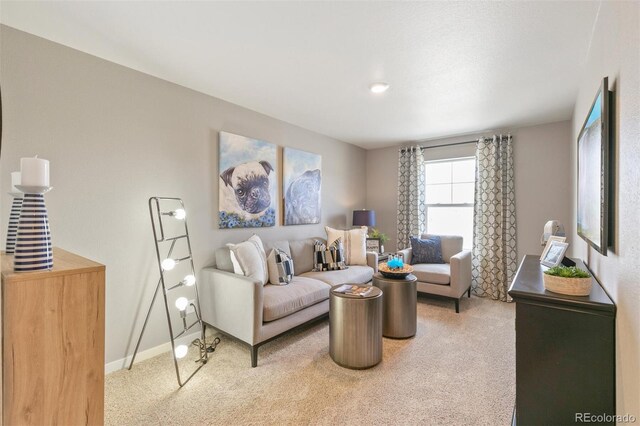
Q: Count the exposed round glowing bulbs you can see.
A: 5